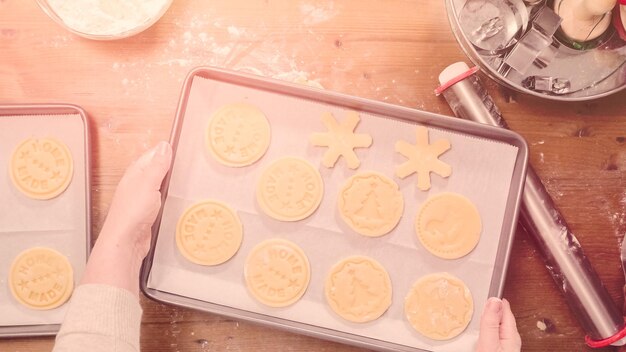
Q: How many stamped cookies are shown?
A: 10